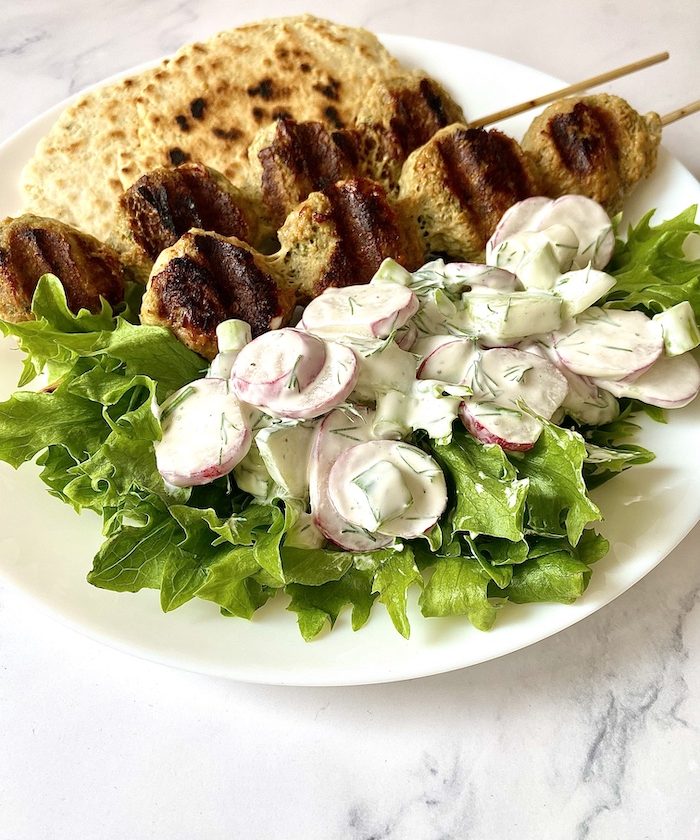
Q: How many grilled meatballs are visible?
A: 8